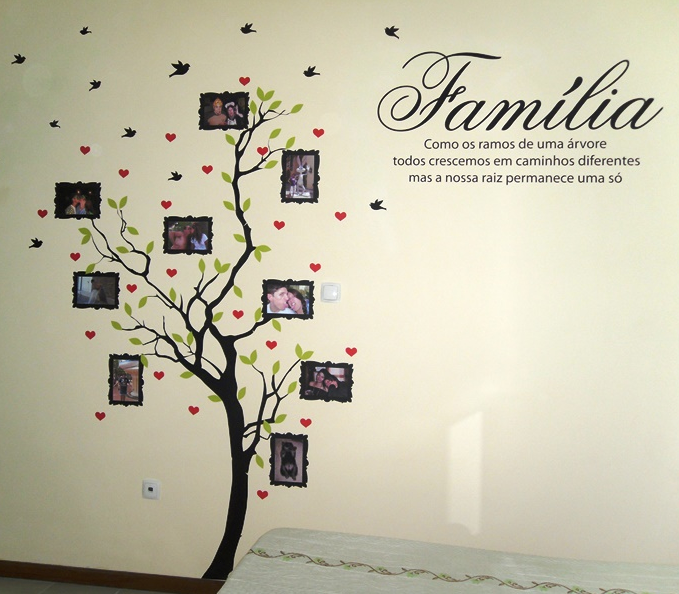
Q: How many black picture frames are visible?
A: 9